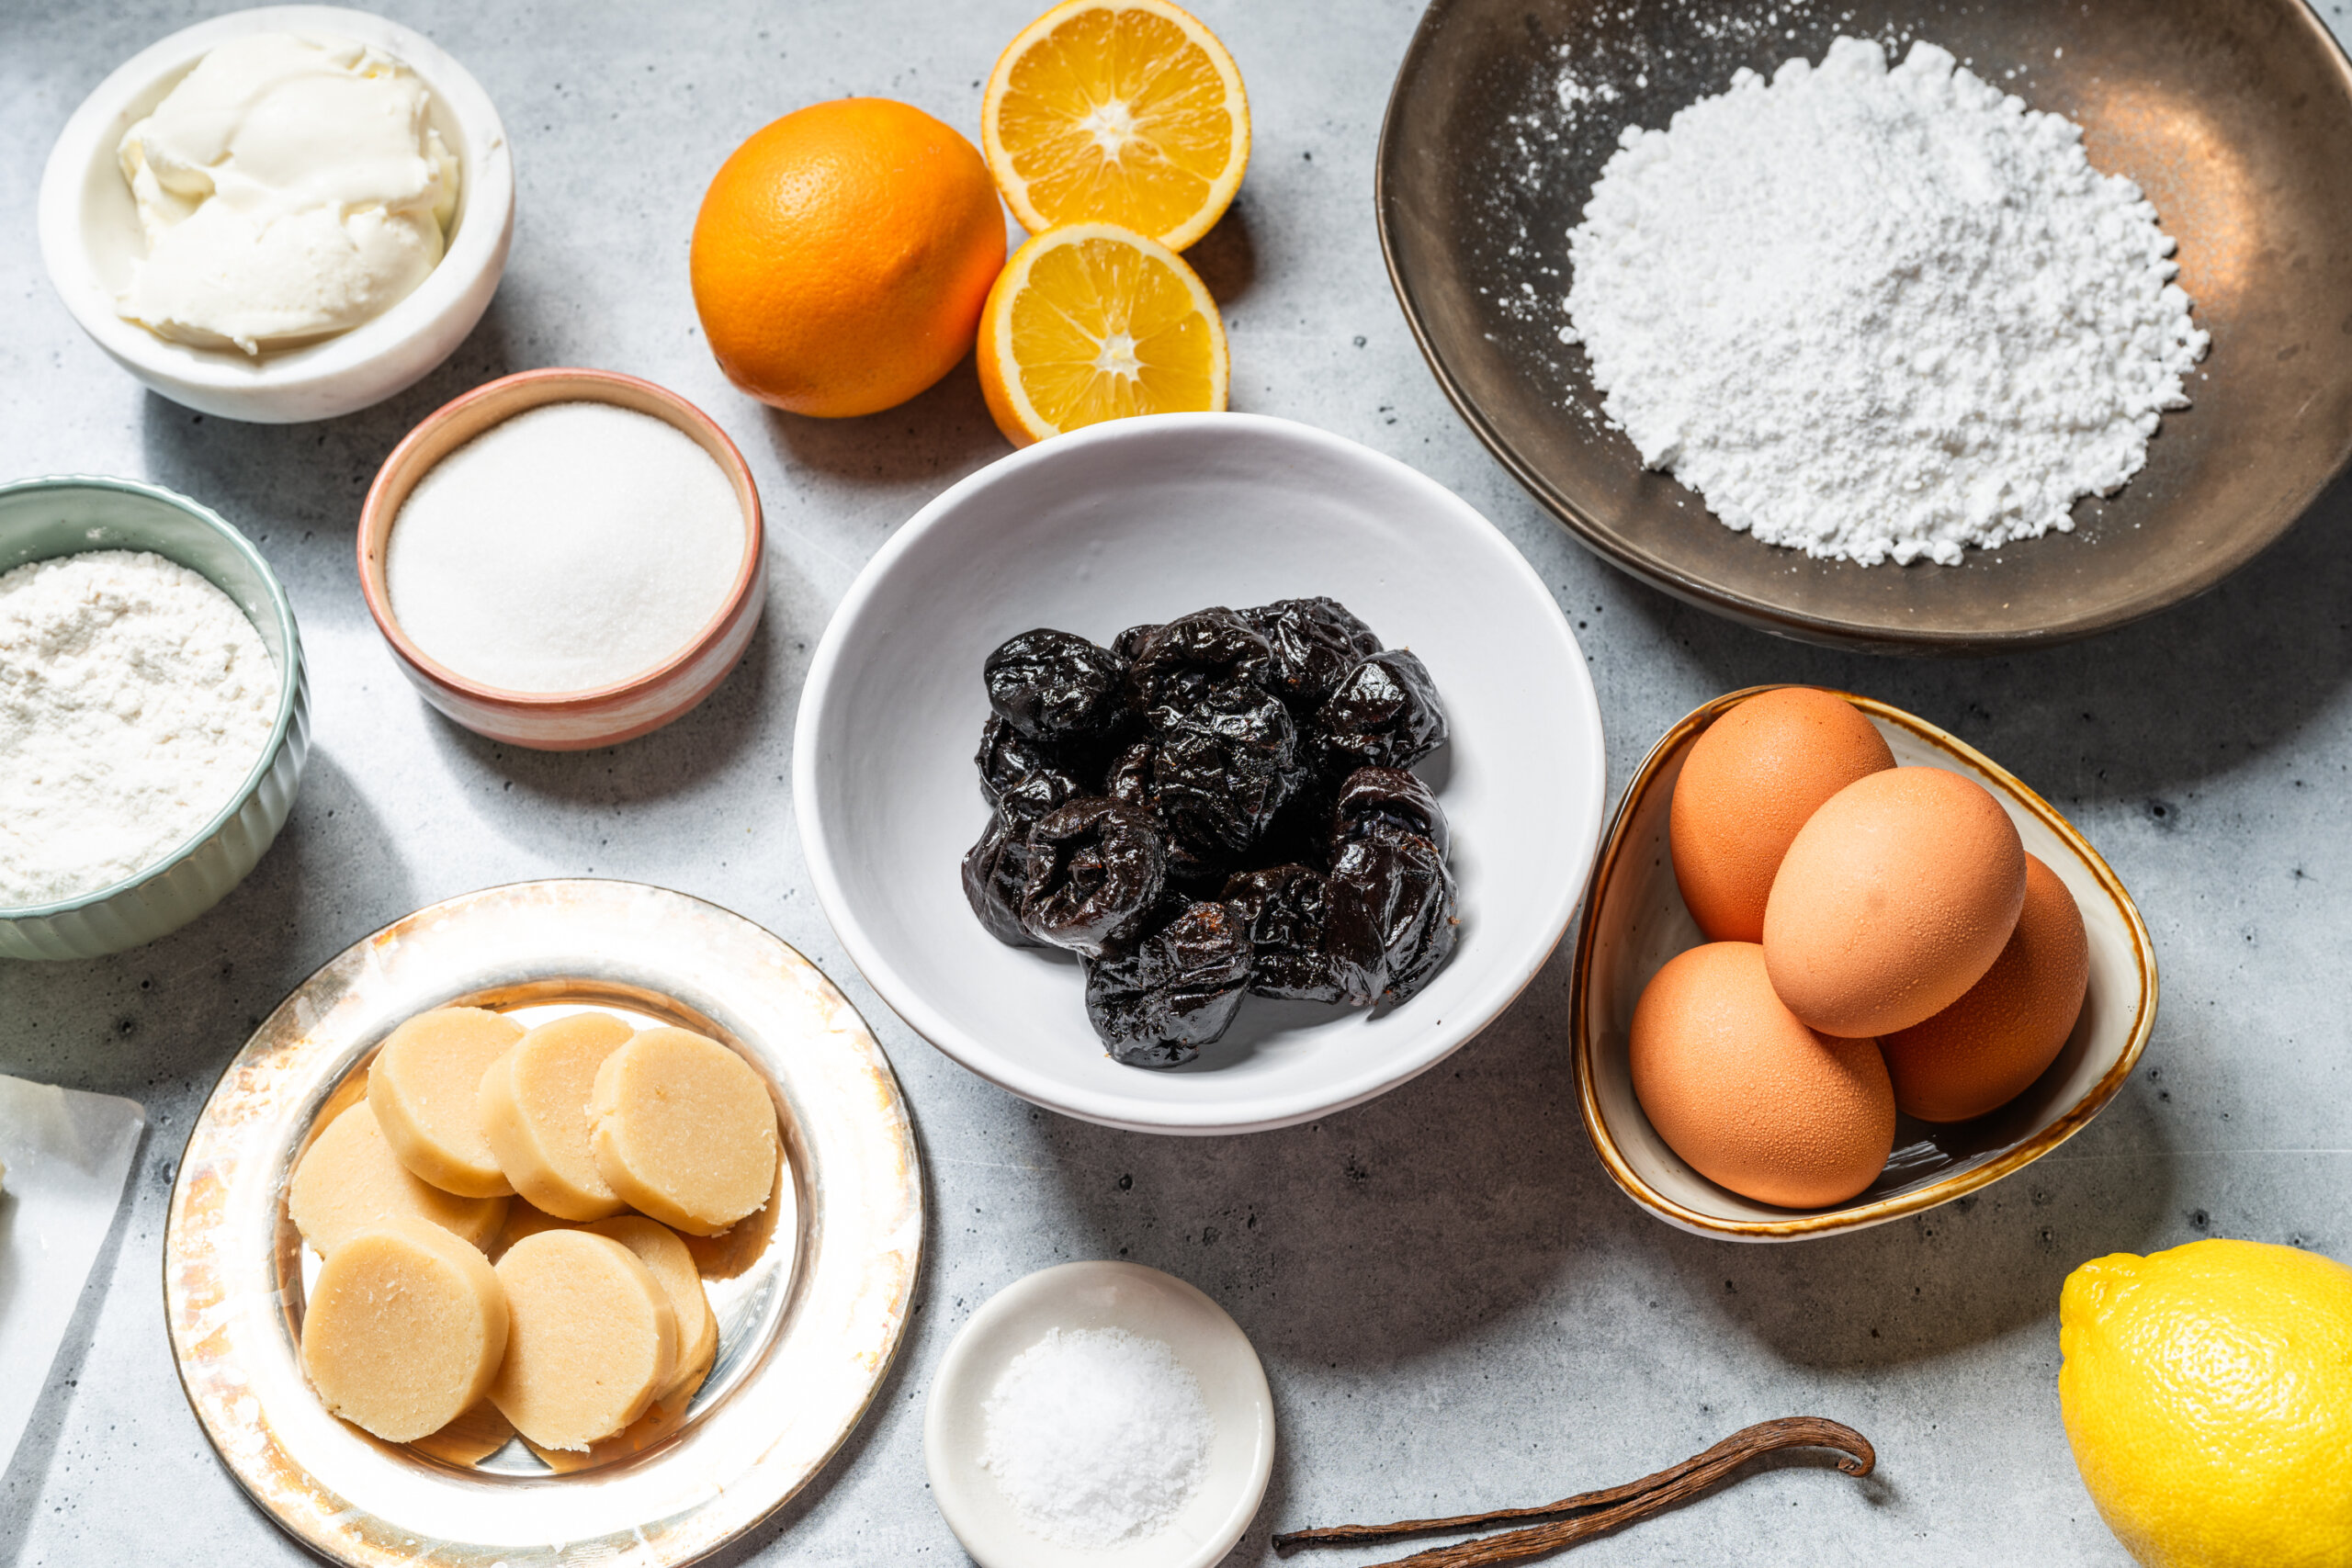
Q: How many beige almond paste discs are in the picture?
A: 7